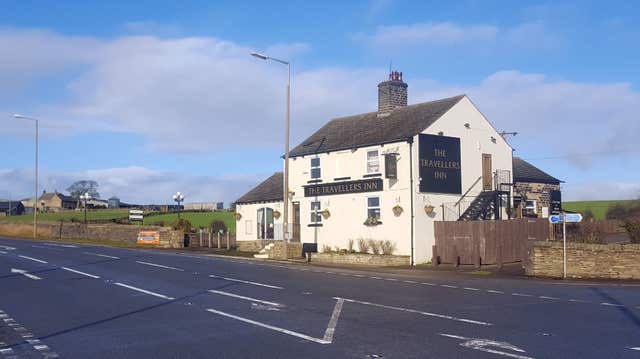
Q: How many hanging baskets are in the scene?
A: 5